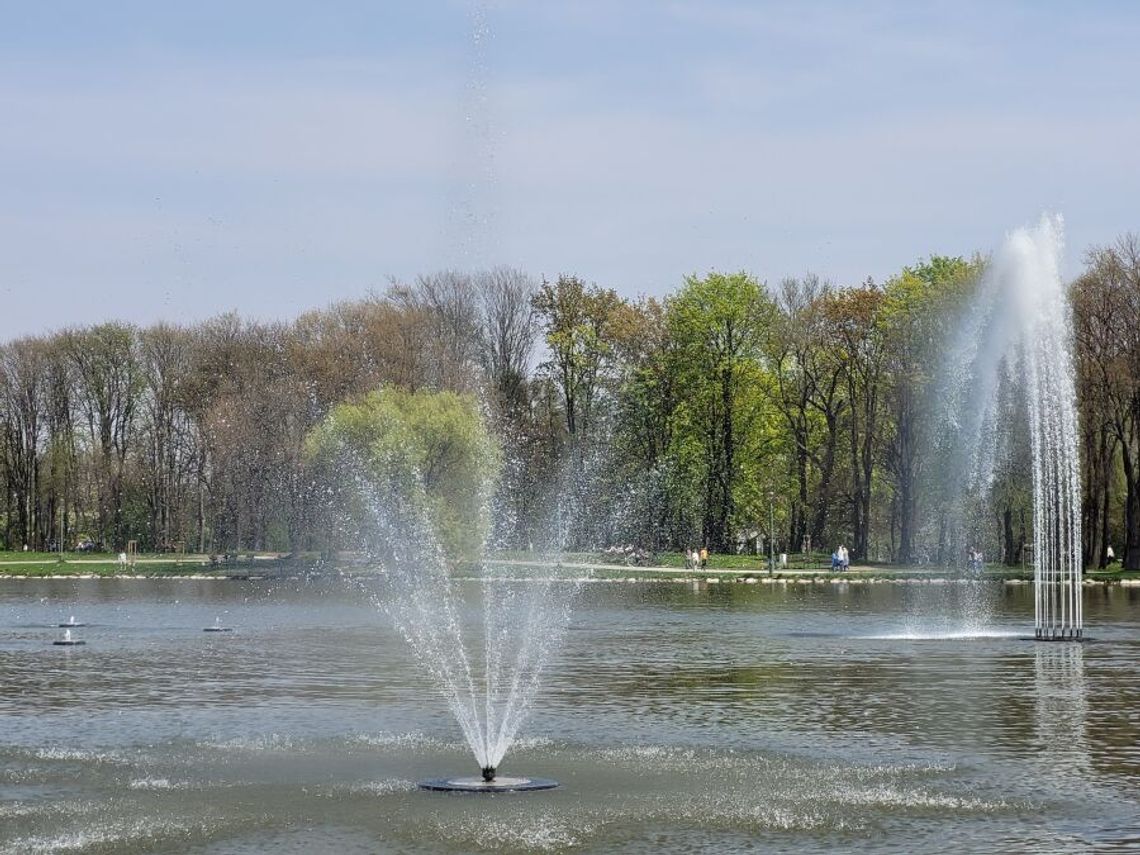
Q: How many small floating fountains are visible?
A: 3